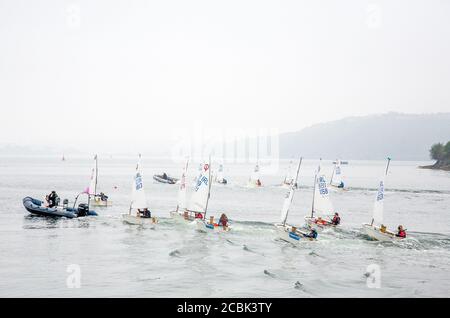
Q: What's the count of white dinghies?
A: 11